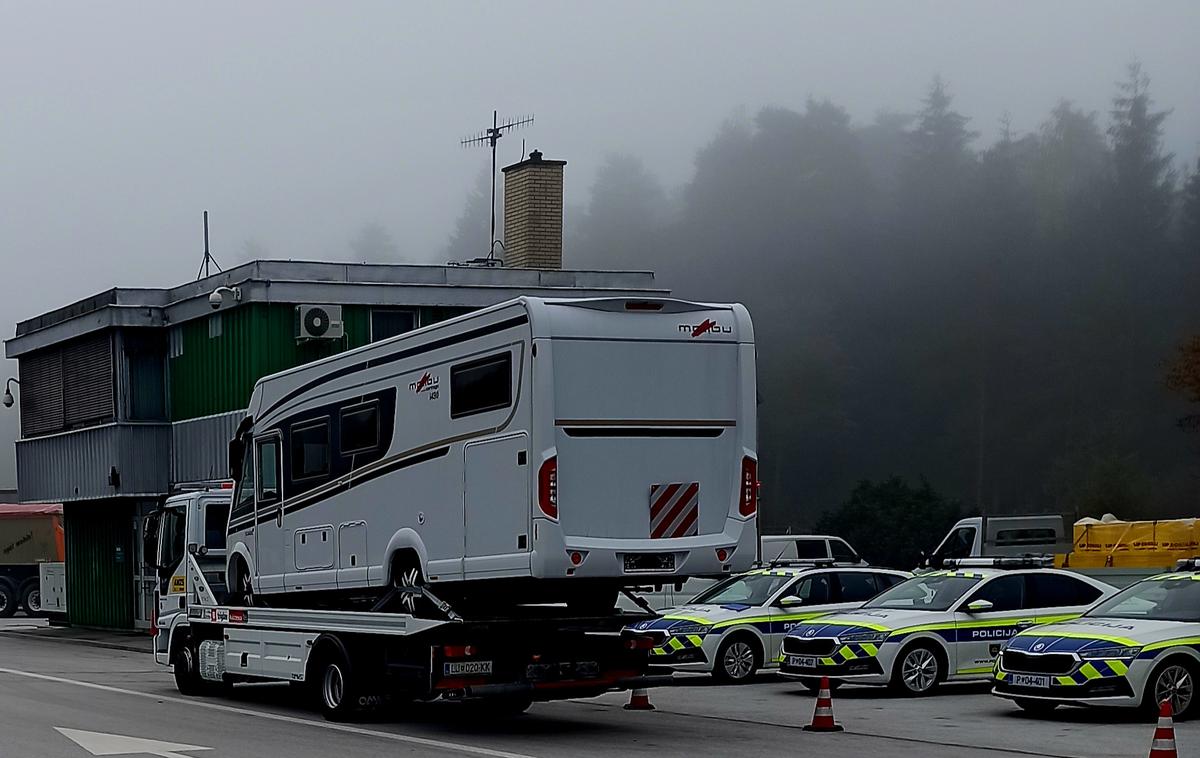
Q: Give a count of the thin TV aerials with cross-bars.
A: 1